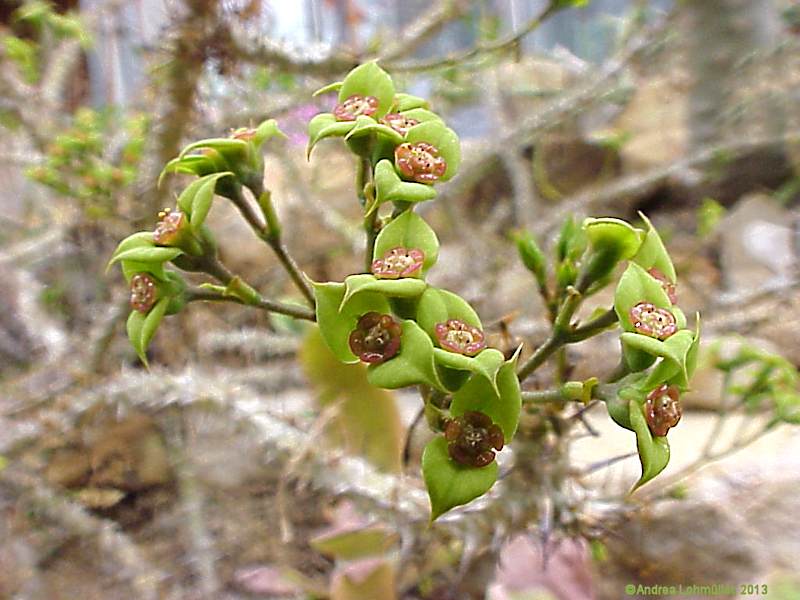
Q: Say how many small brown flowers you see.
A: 13